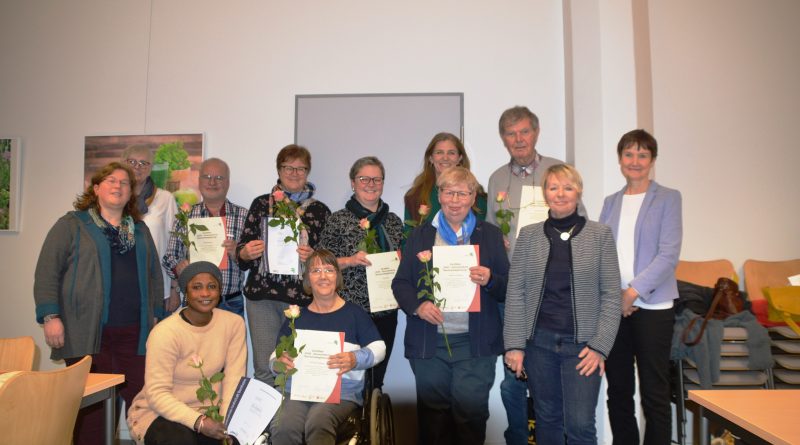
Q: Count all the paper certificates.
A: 7